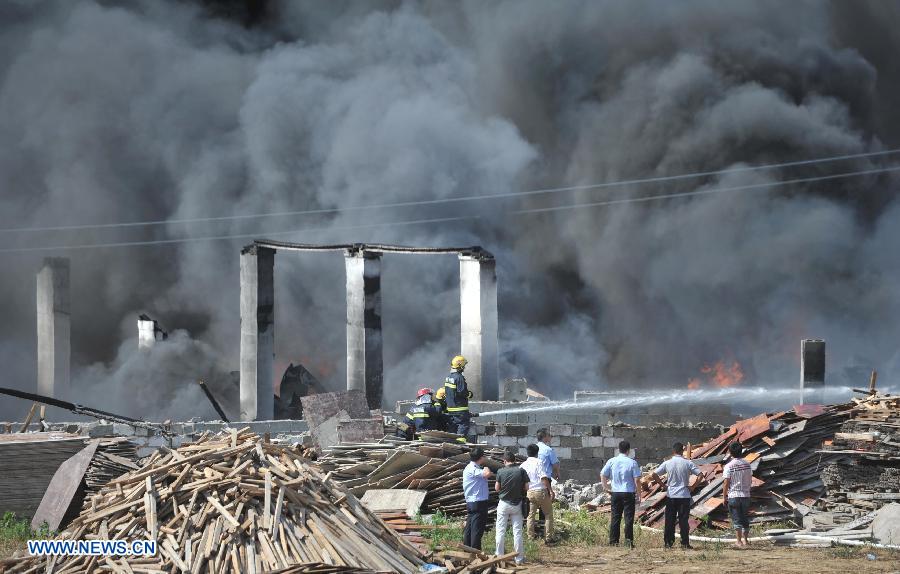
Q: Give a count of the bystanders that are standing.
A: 7